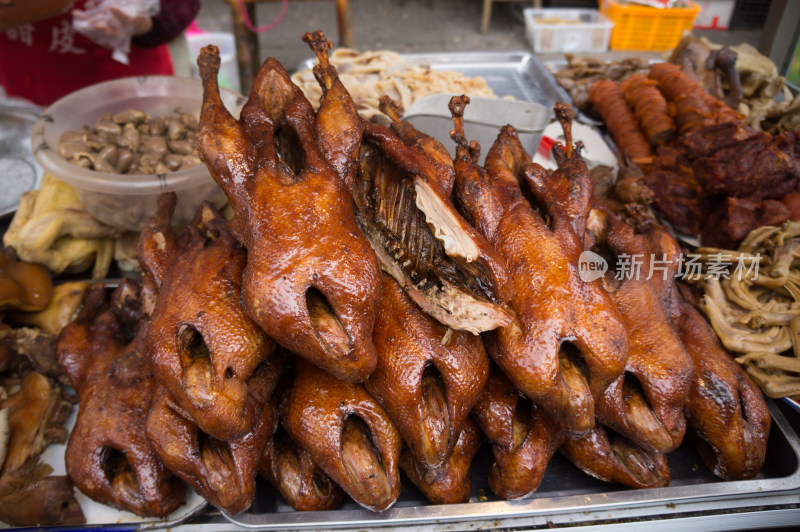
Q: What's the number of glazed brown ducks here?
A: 14